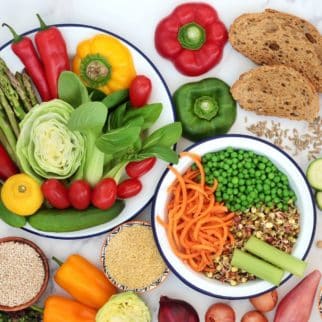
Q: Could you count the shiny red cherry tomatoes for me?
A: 6